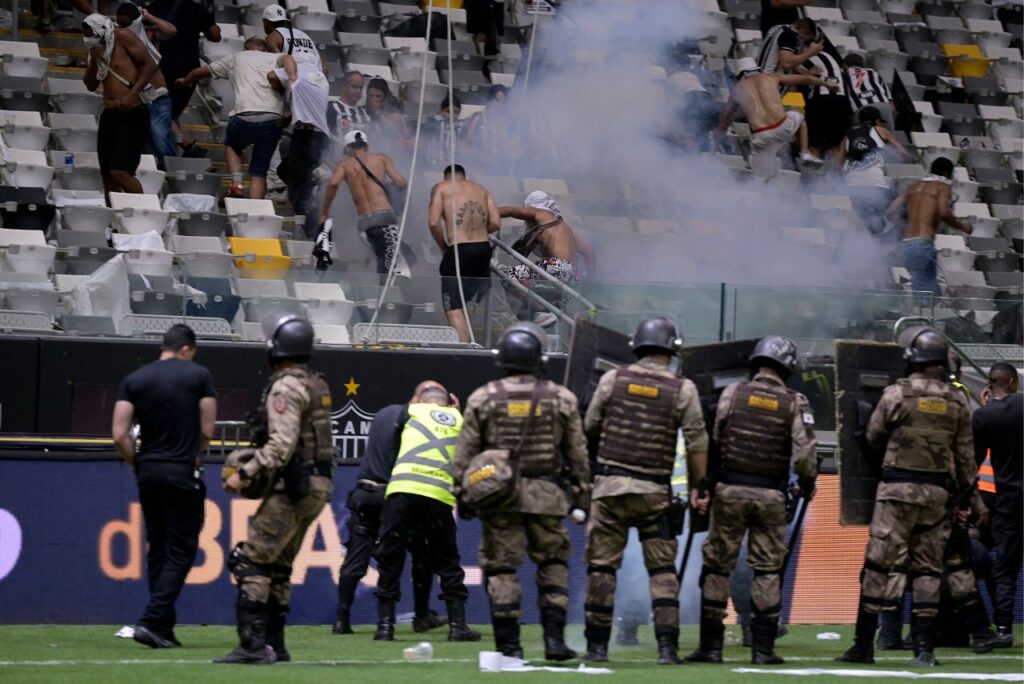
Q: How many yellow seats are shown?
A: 4